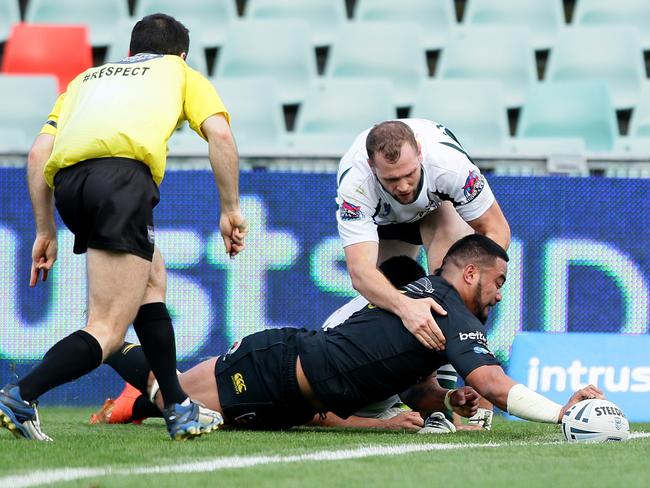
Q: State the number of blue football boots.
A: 2